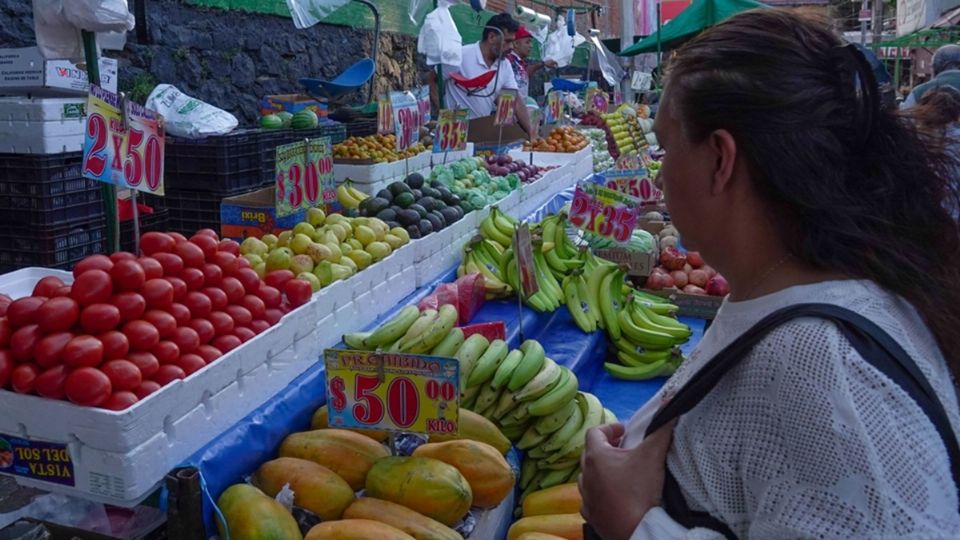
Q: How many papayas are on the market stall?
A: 12